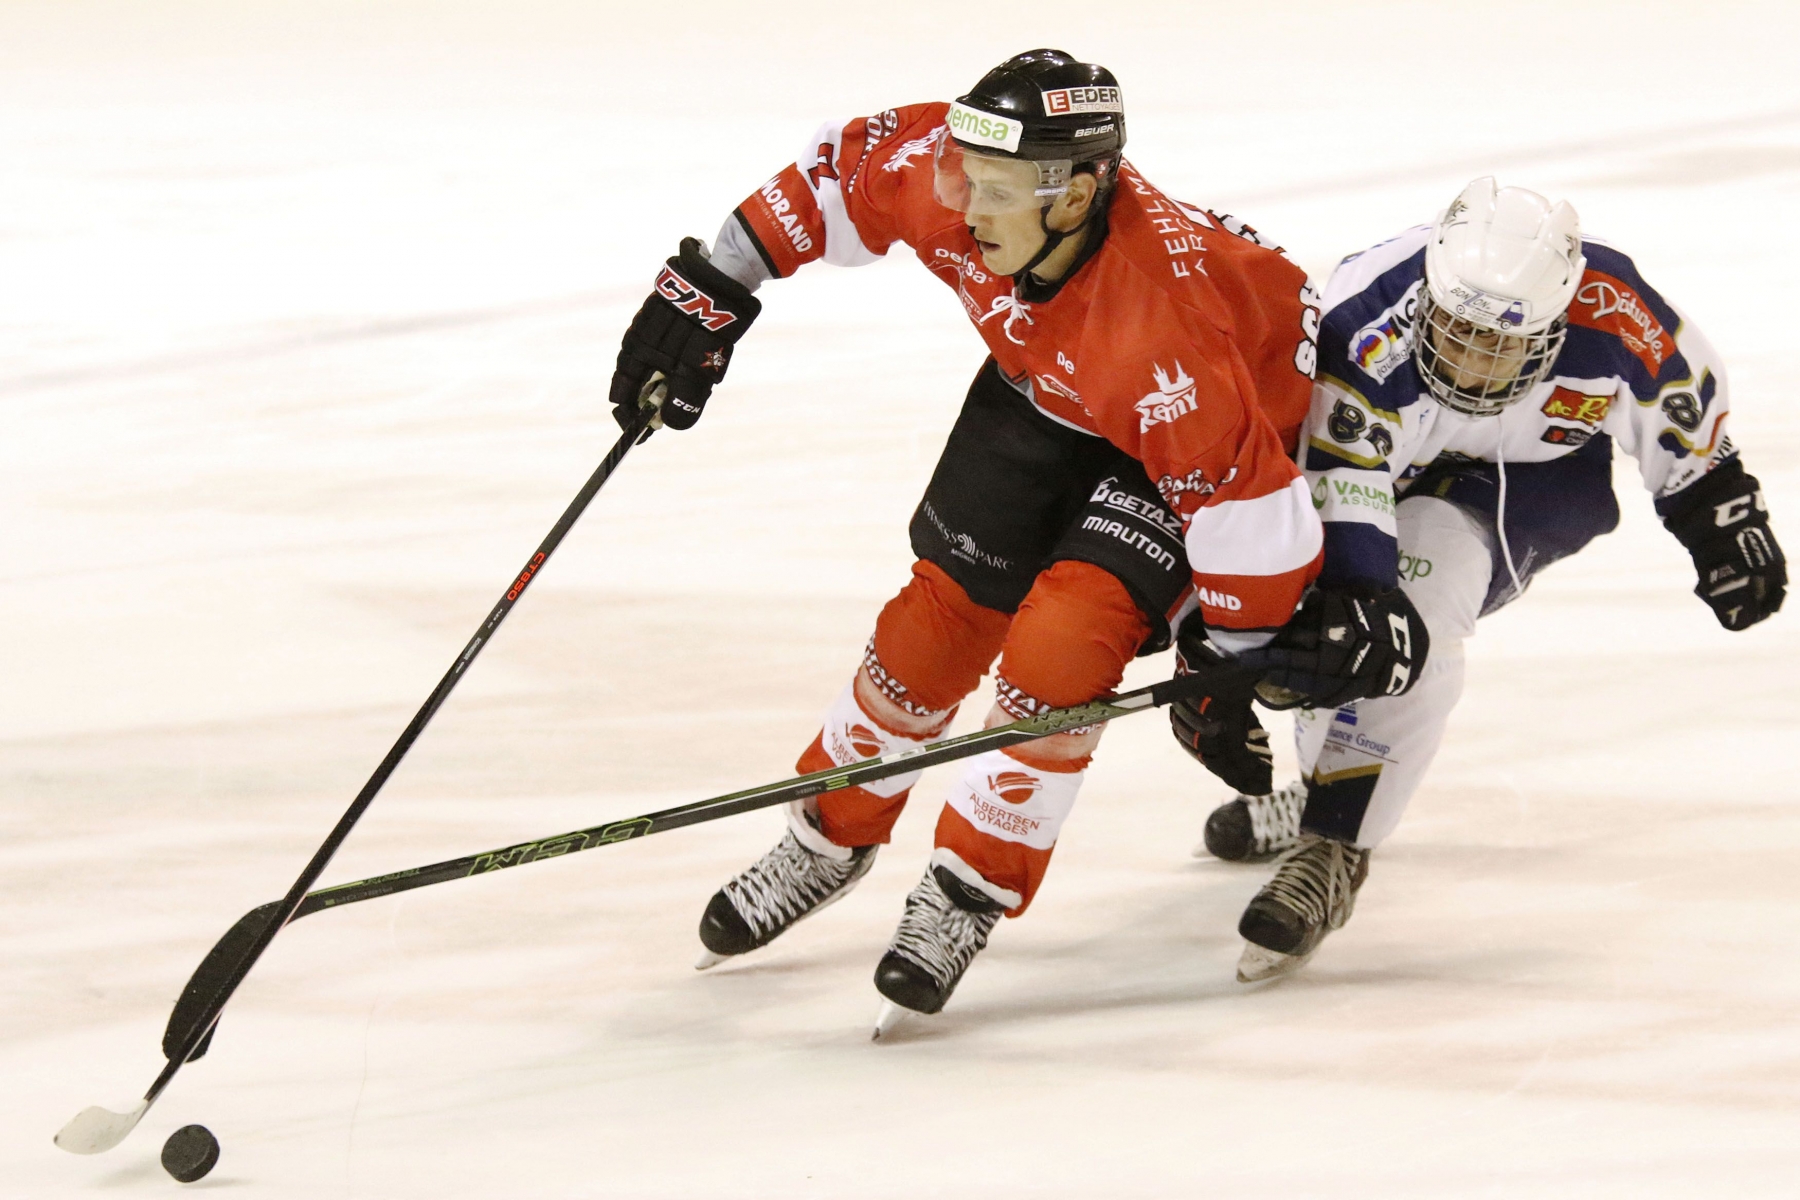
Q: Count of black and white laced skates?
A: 4